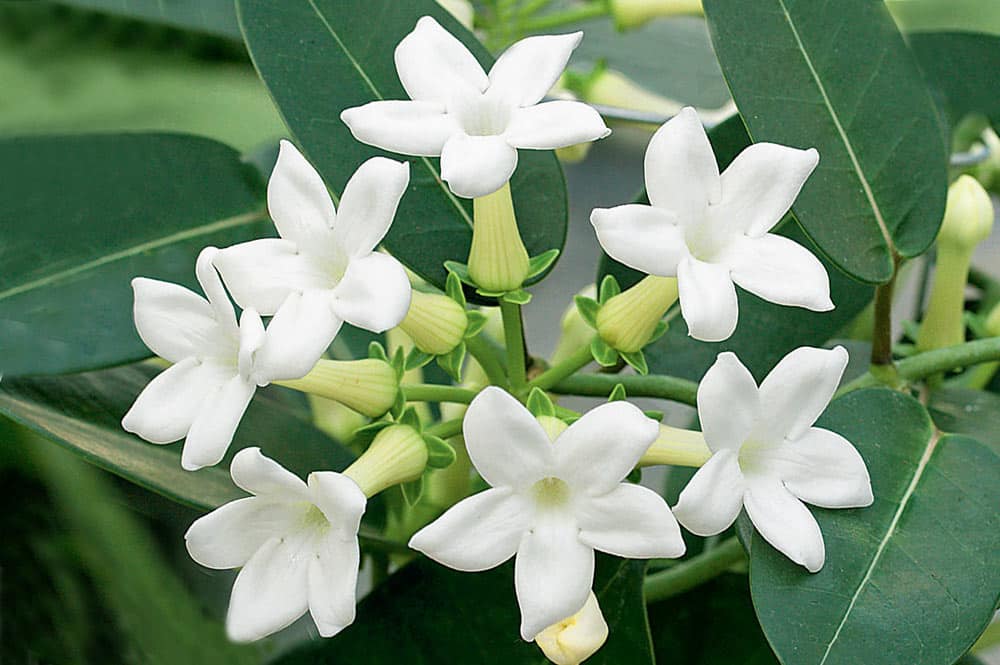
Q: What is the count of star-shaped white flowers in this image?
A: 7